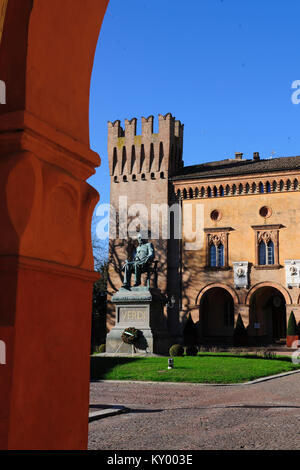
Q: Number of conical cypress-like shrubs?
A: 3